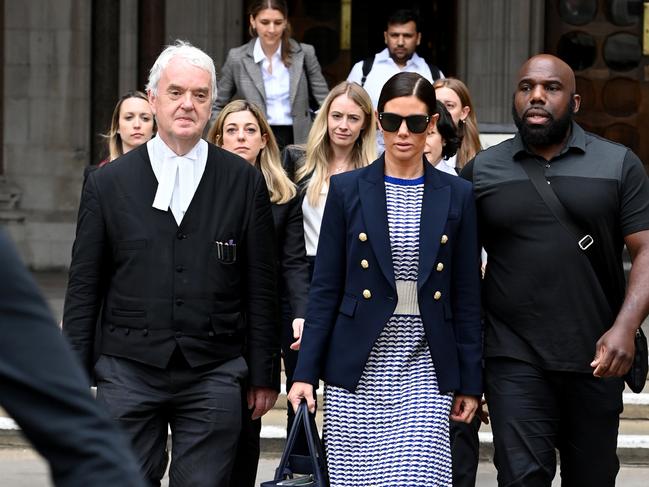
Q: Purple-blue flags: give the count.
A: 0